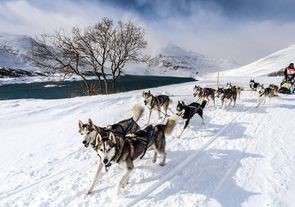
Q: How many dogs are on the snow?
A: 10